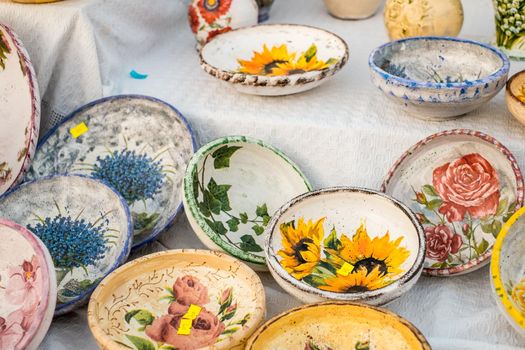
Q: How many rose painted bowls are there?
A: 2